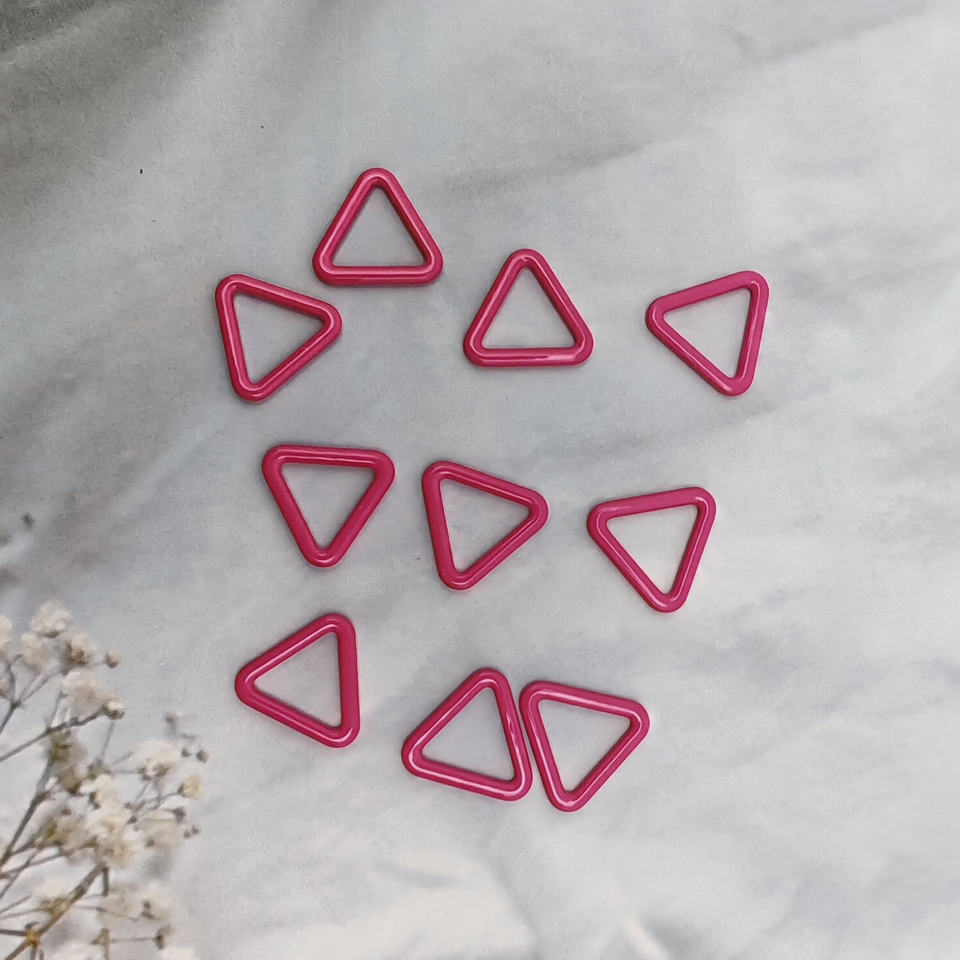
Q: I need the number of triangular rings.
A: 10